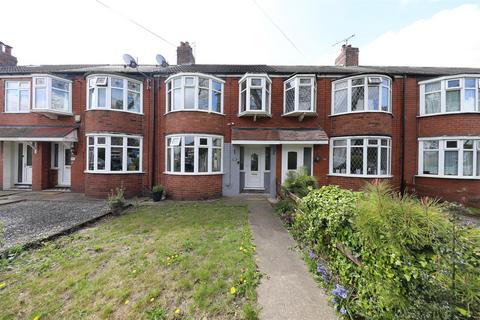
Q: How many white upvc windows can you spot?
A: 12